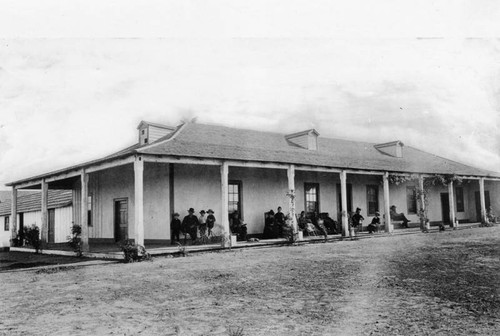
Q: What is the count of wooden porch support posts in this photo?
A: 11